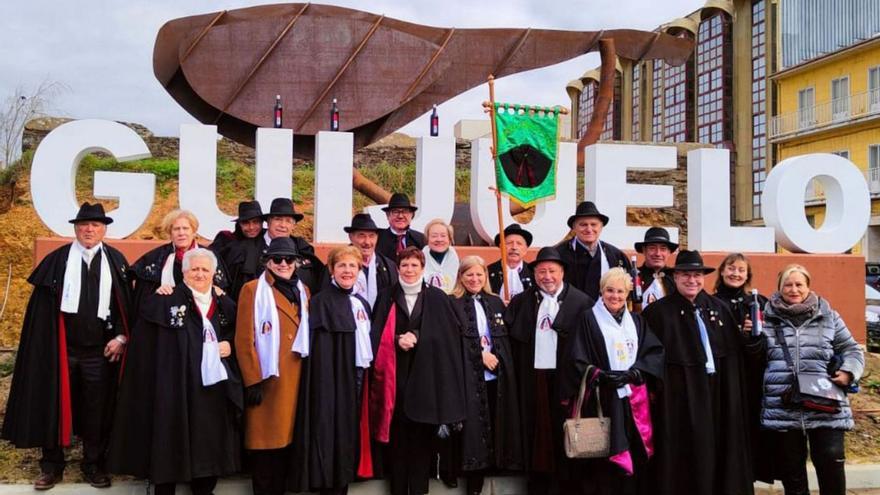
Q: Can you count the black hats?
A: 11